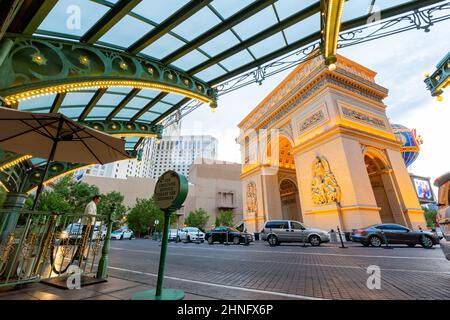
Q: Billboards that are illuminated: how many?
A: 1